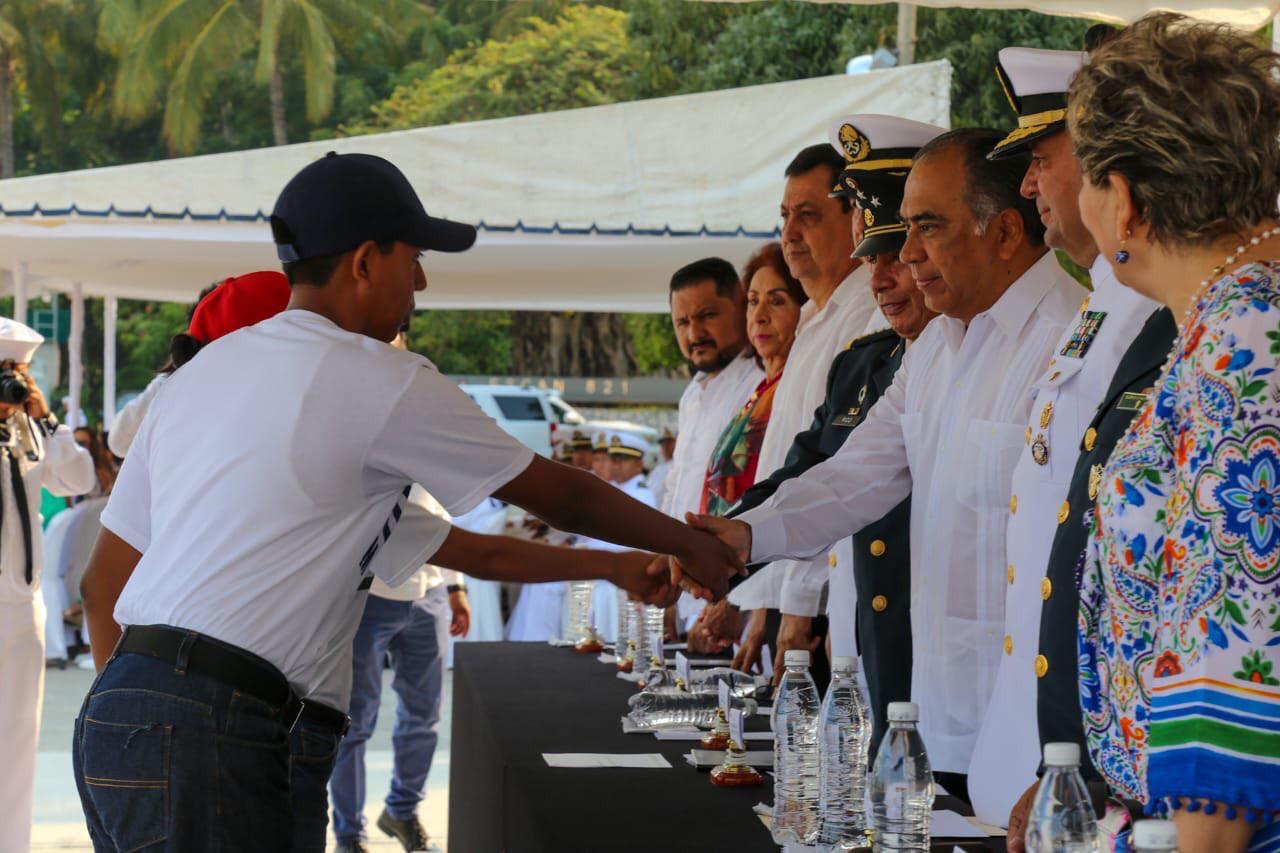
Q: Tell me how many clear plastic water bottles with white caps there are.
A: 5